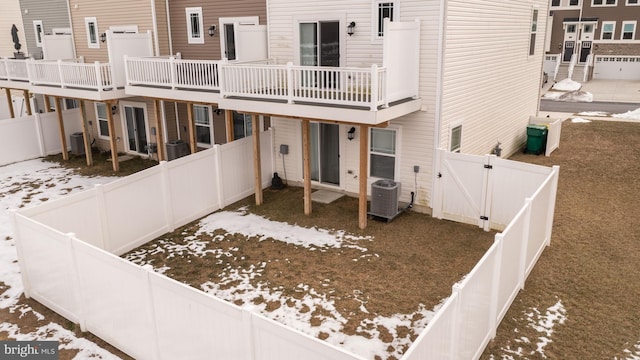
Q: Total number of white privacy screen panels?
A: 4